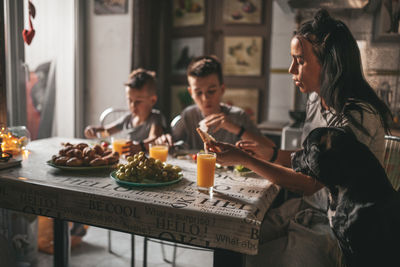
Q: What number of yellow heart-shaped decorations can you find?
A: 0